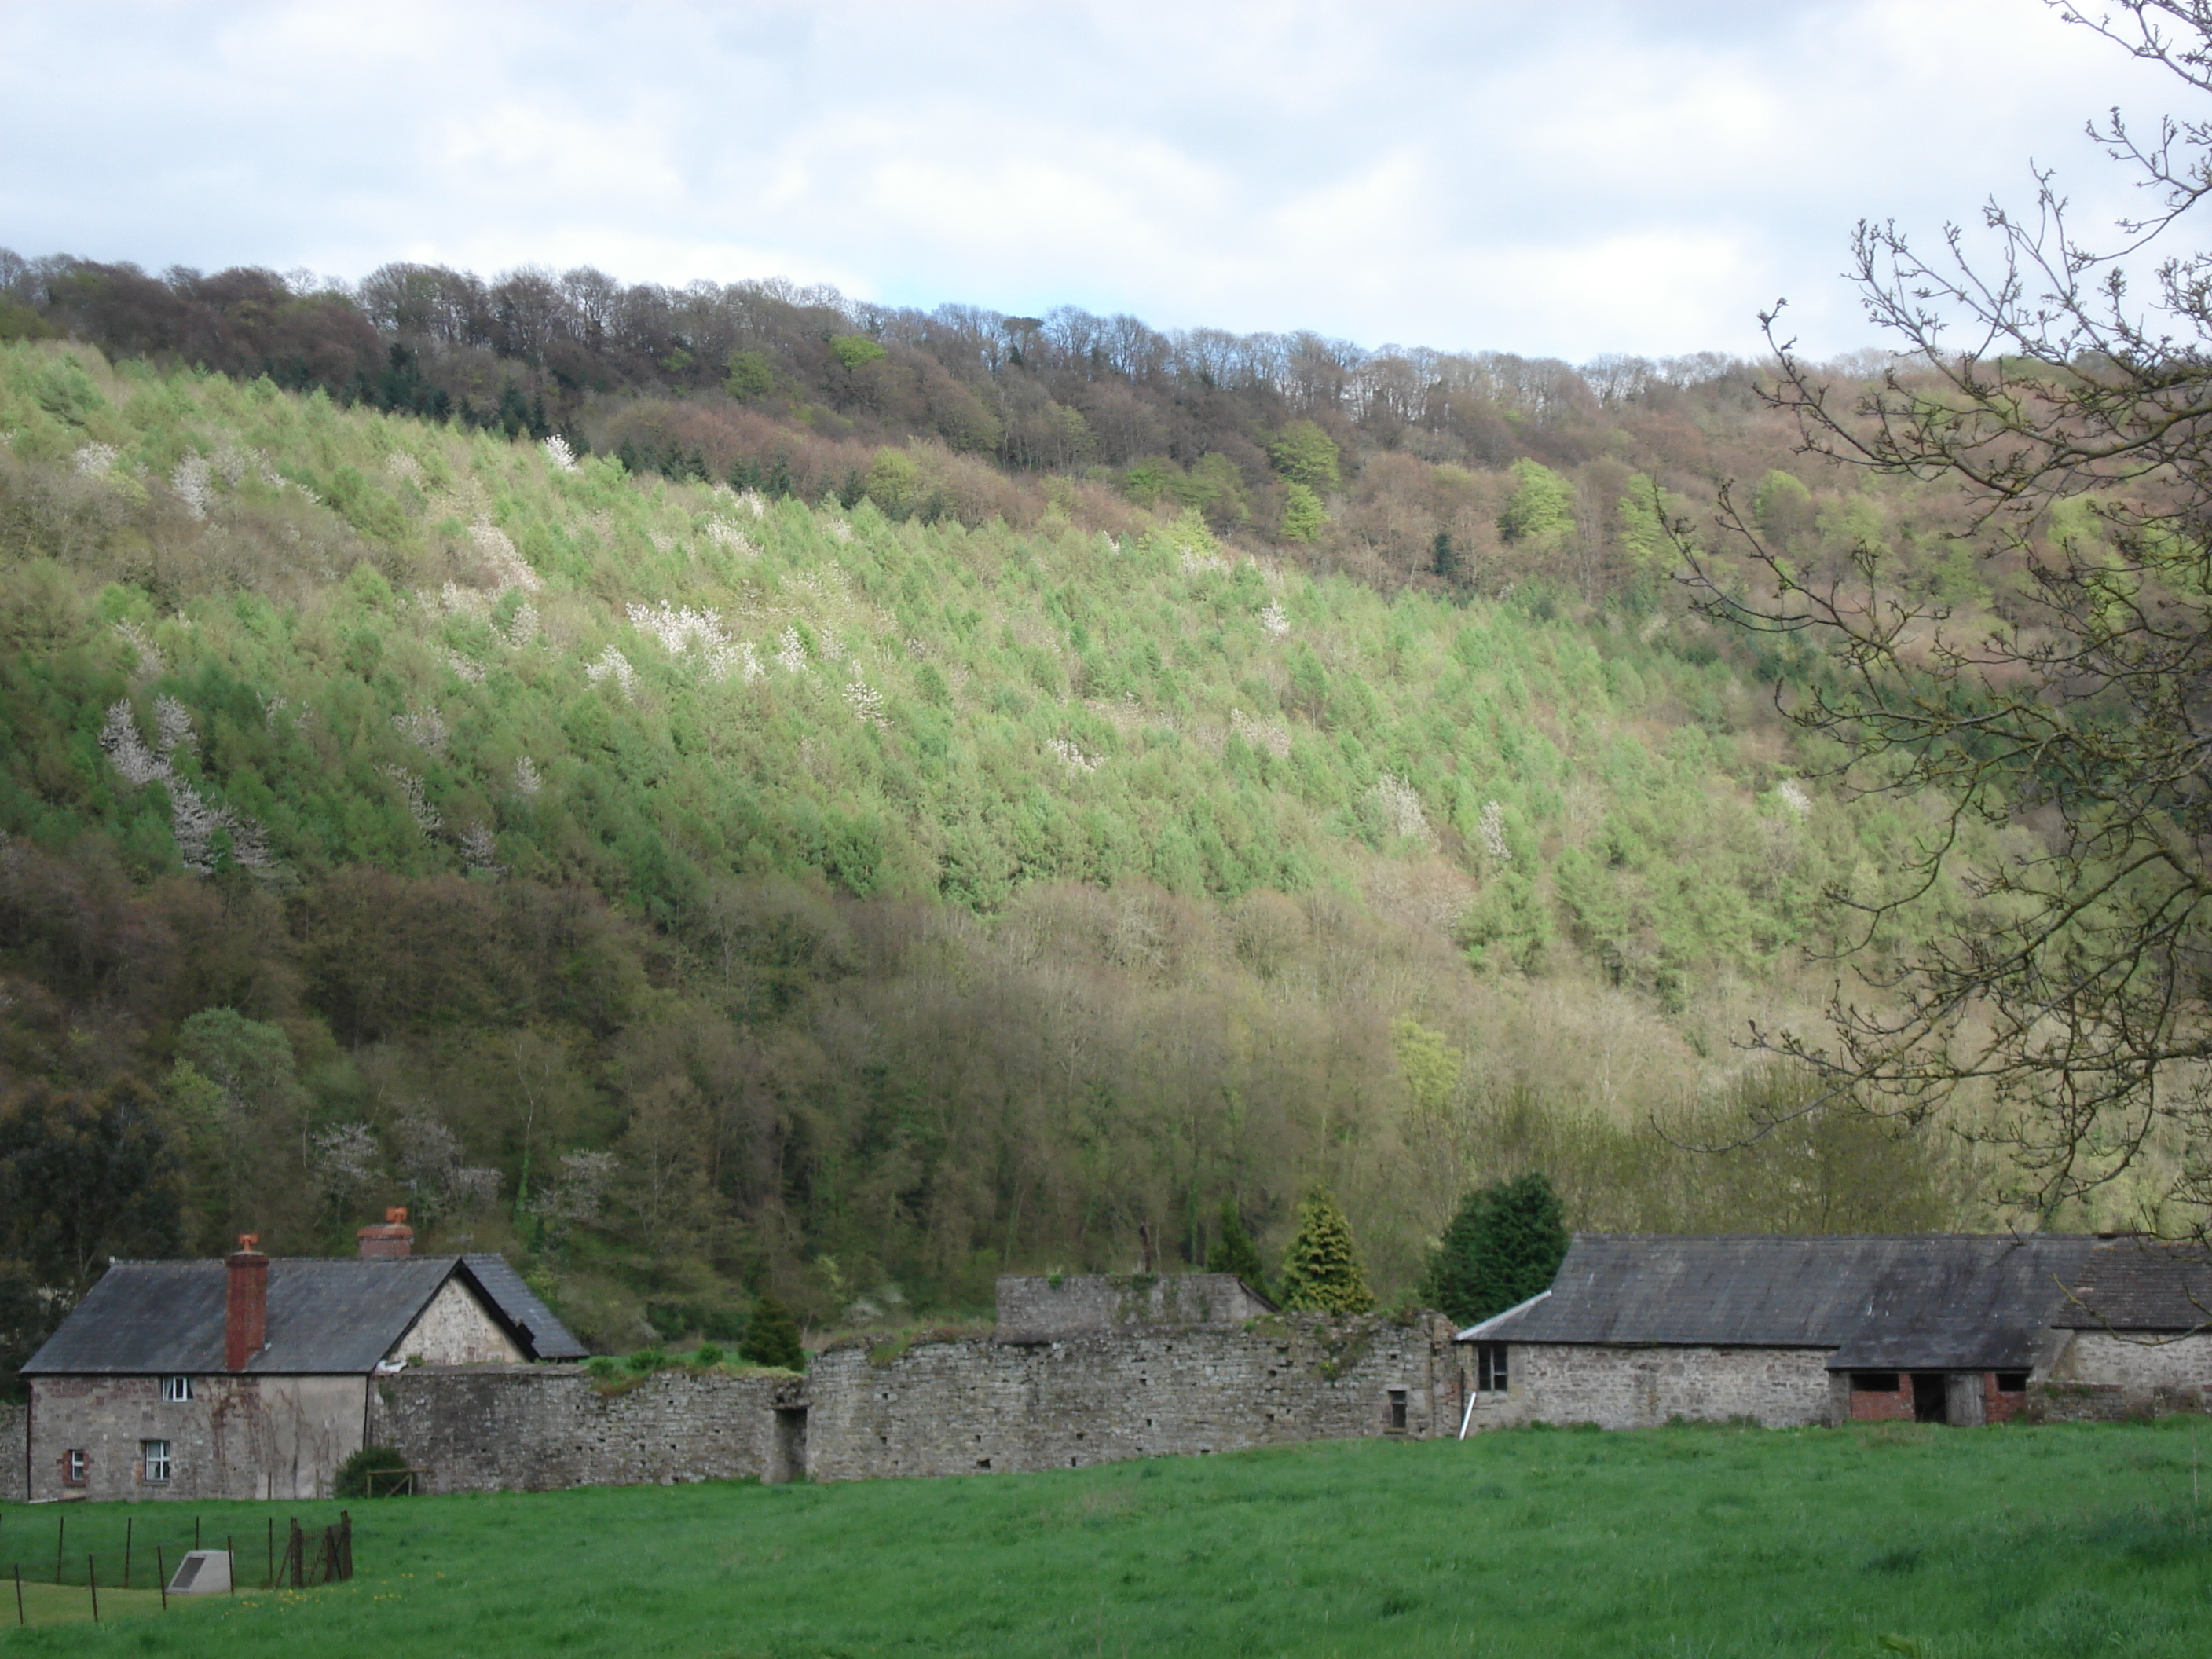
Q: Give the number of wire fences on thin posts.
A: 1